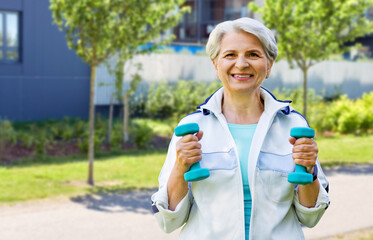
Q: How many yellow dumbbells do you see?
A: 0